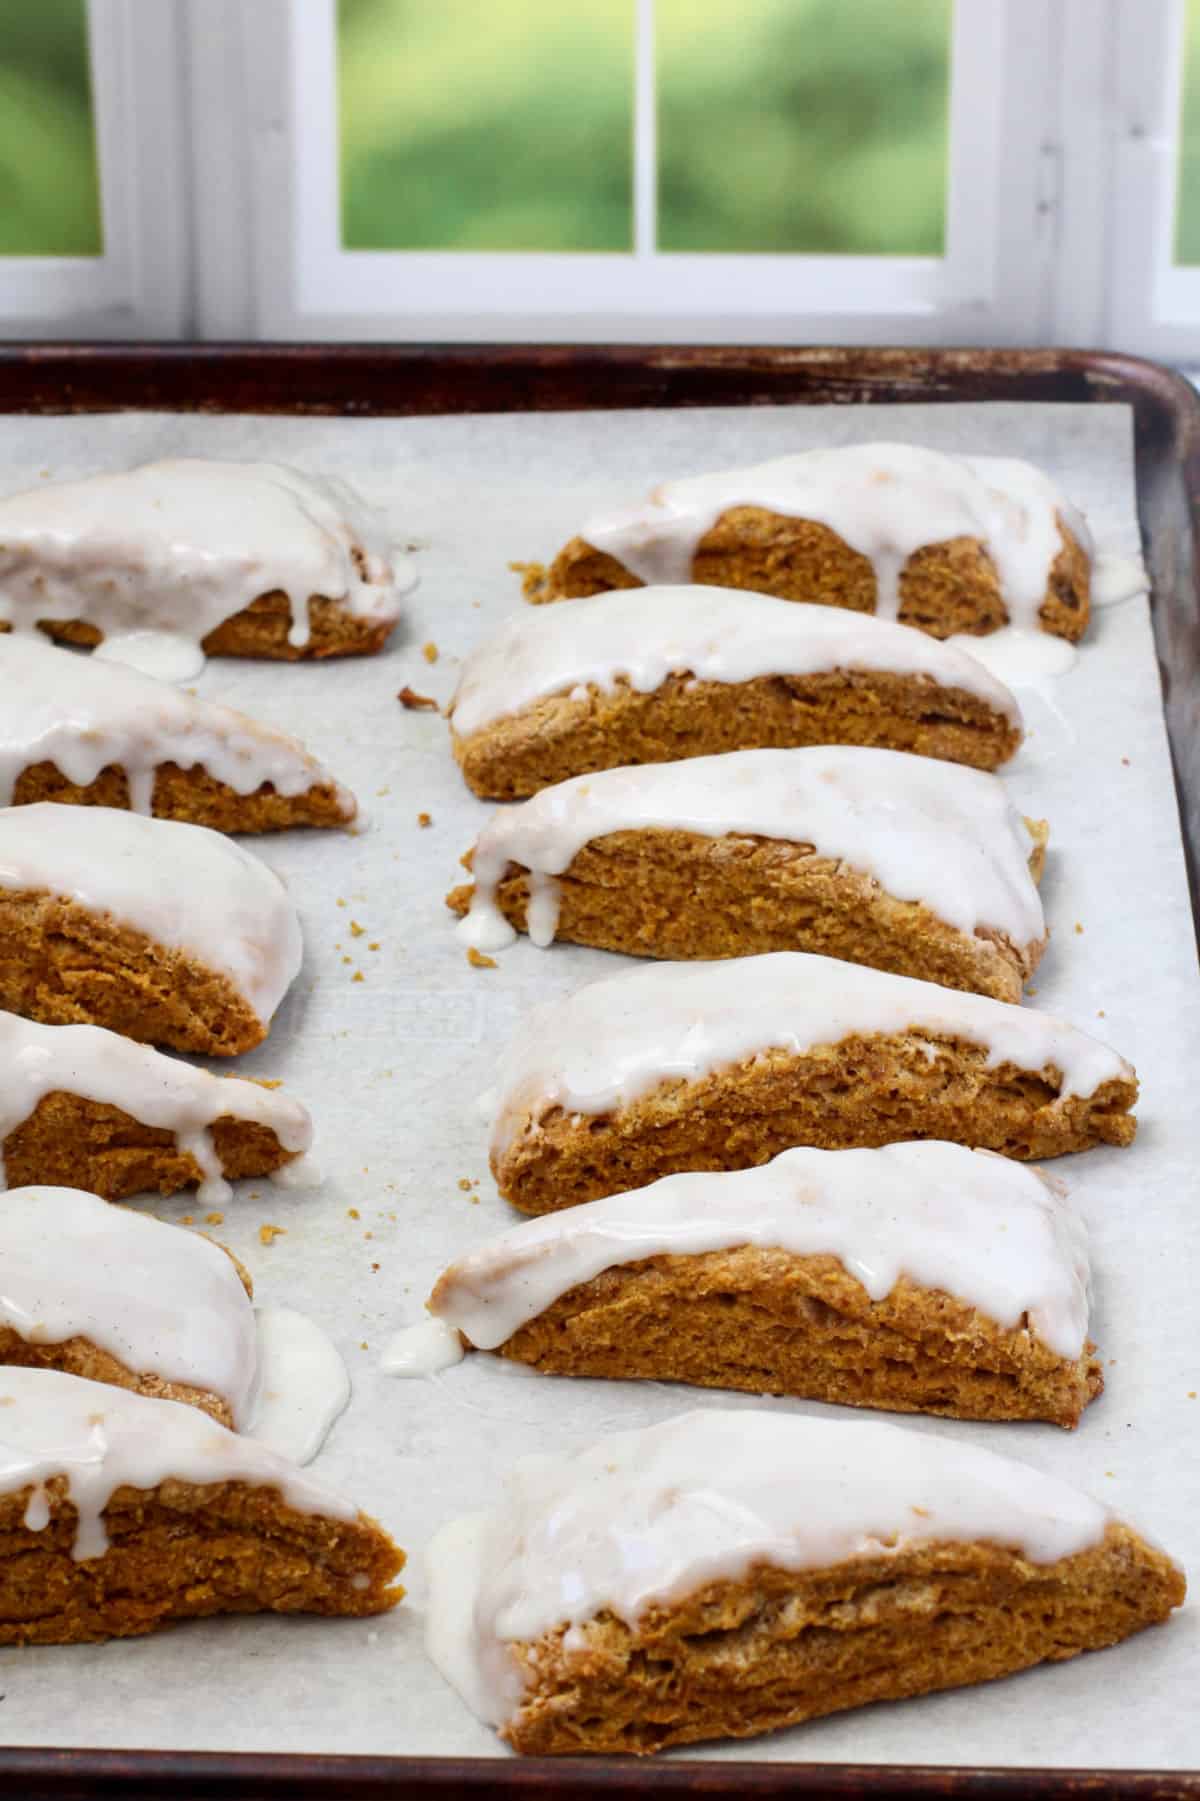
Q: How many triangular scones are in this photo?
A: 12